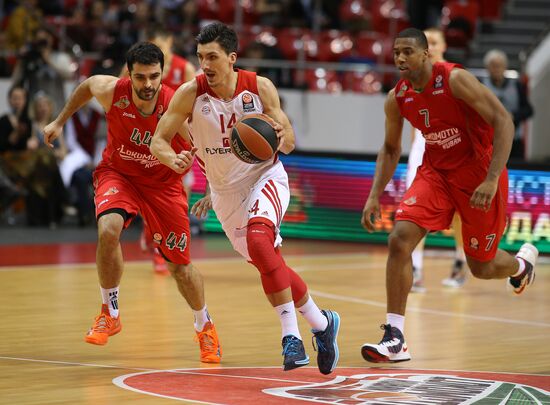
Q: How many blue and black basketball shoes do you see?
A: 2